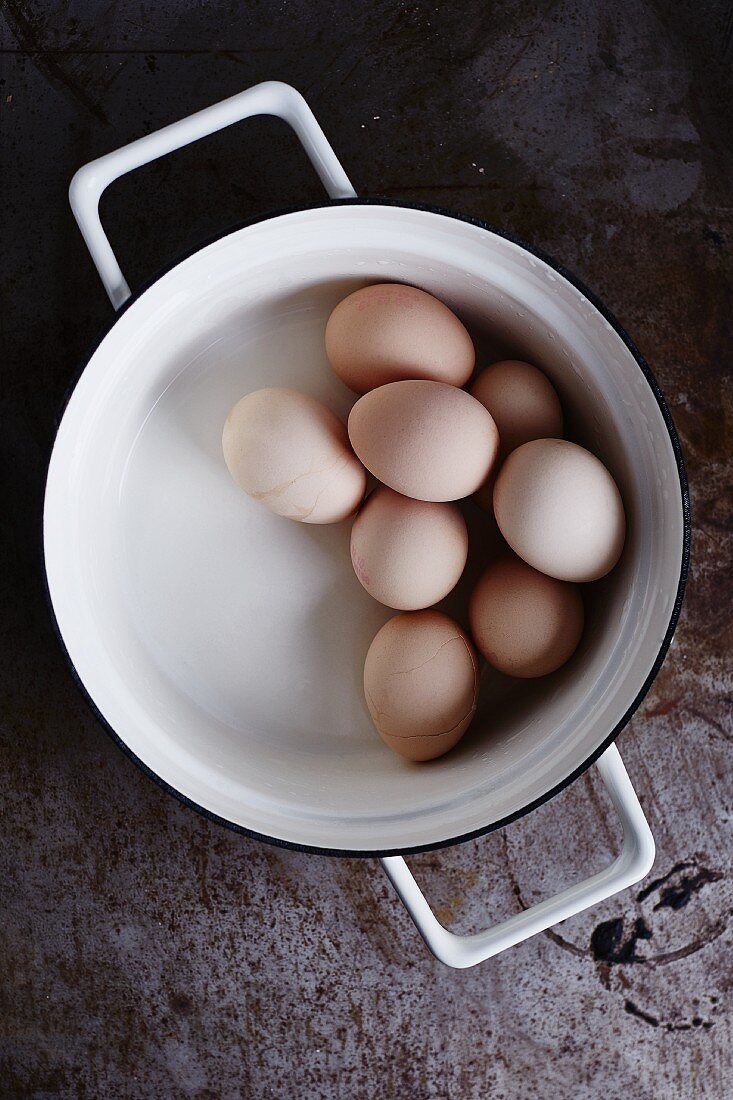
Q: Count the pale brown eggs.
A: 8